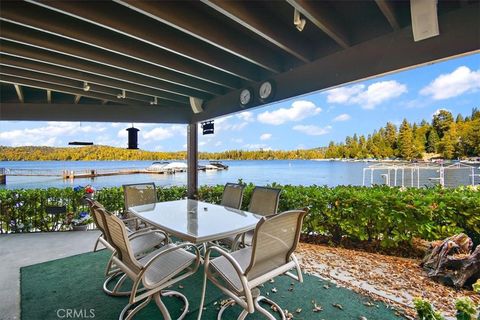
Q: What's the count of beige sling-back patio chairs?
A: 6